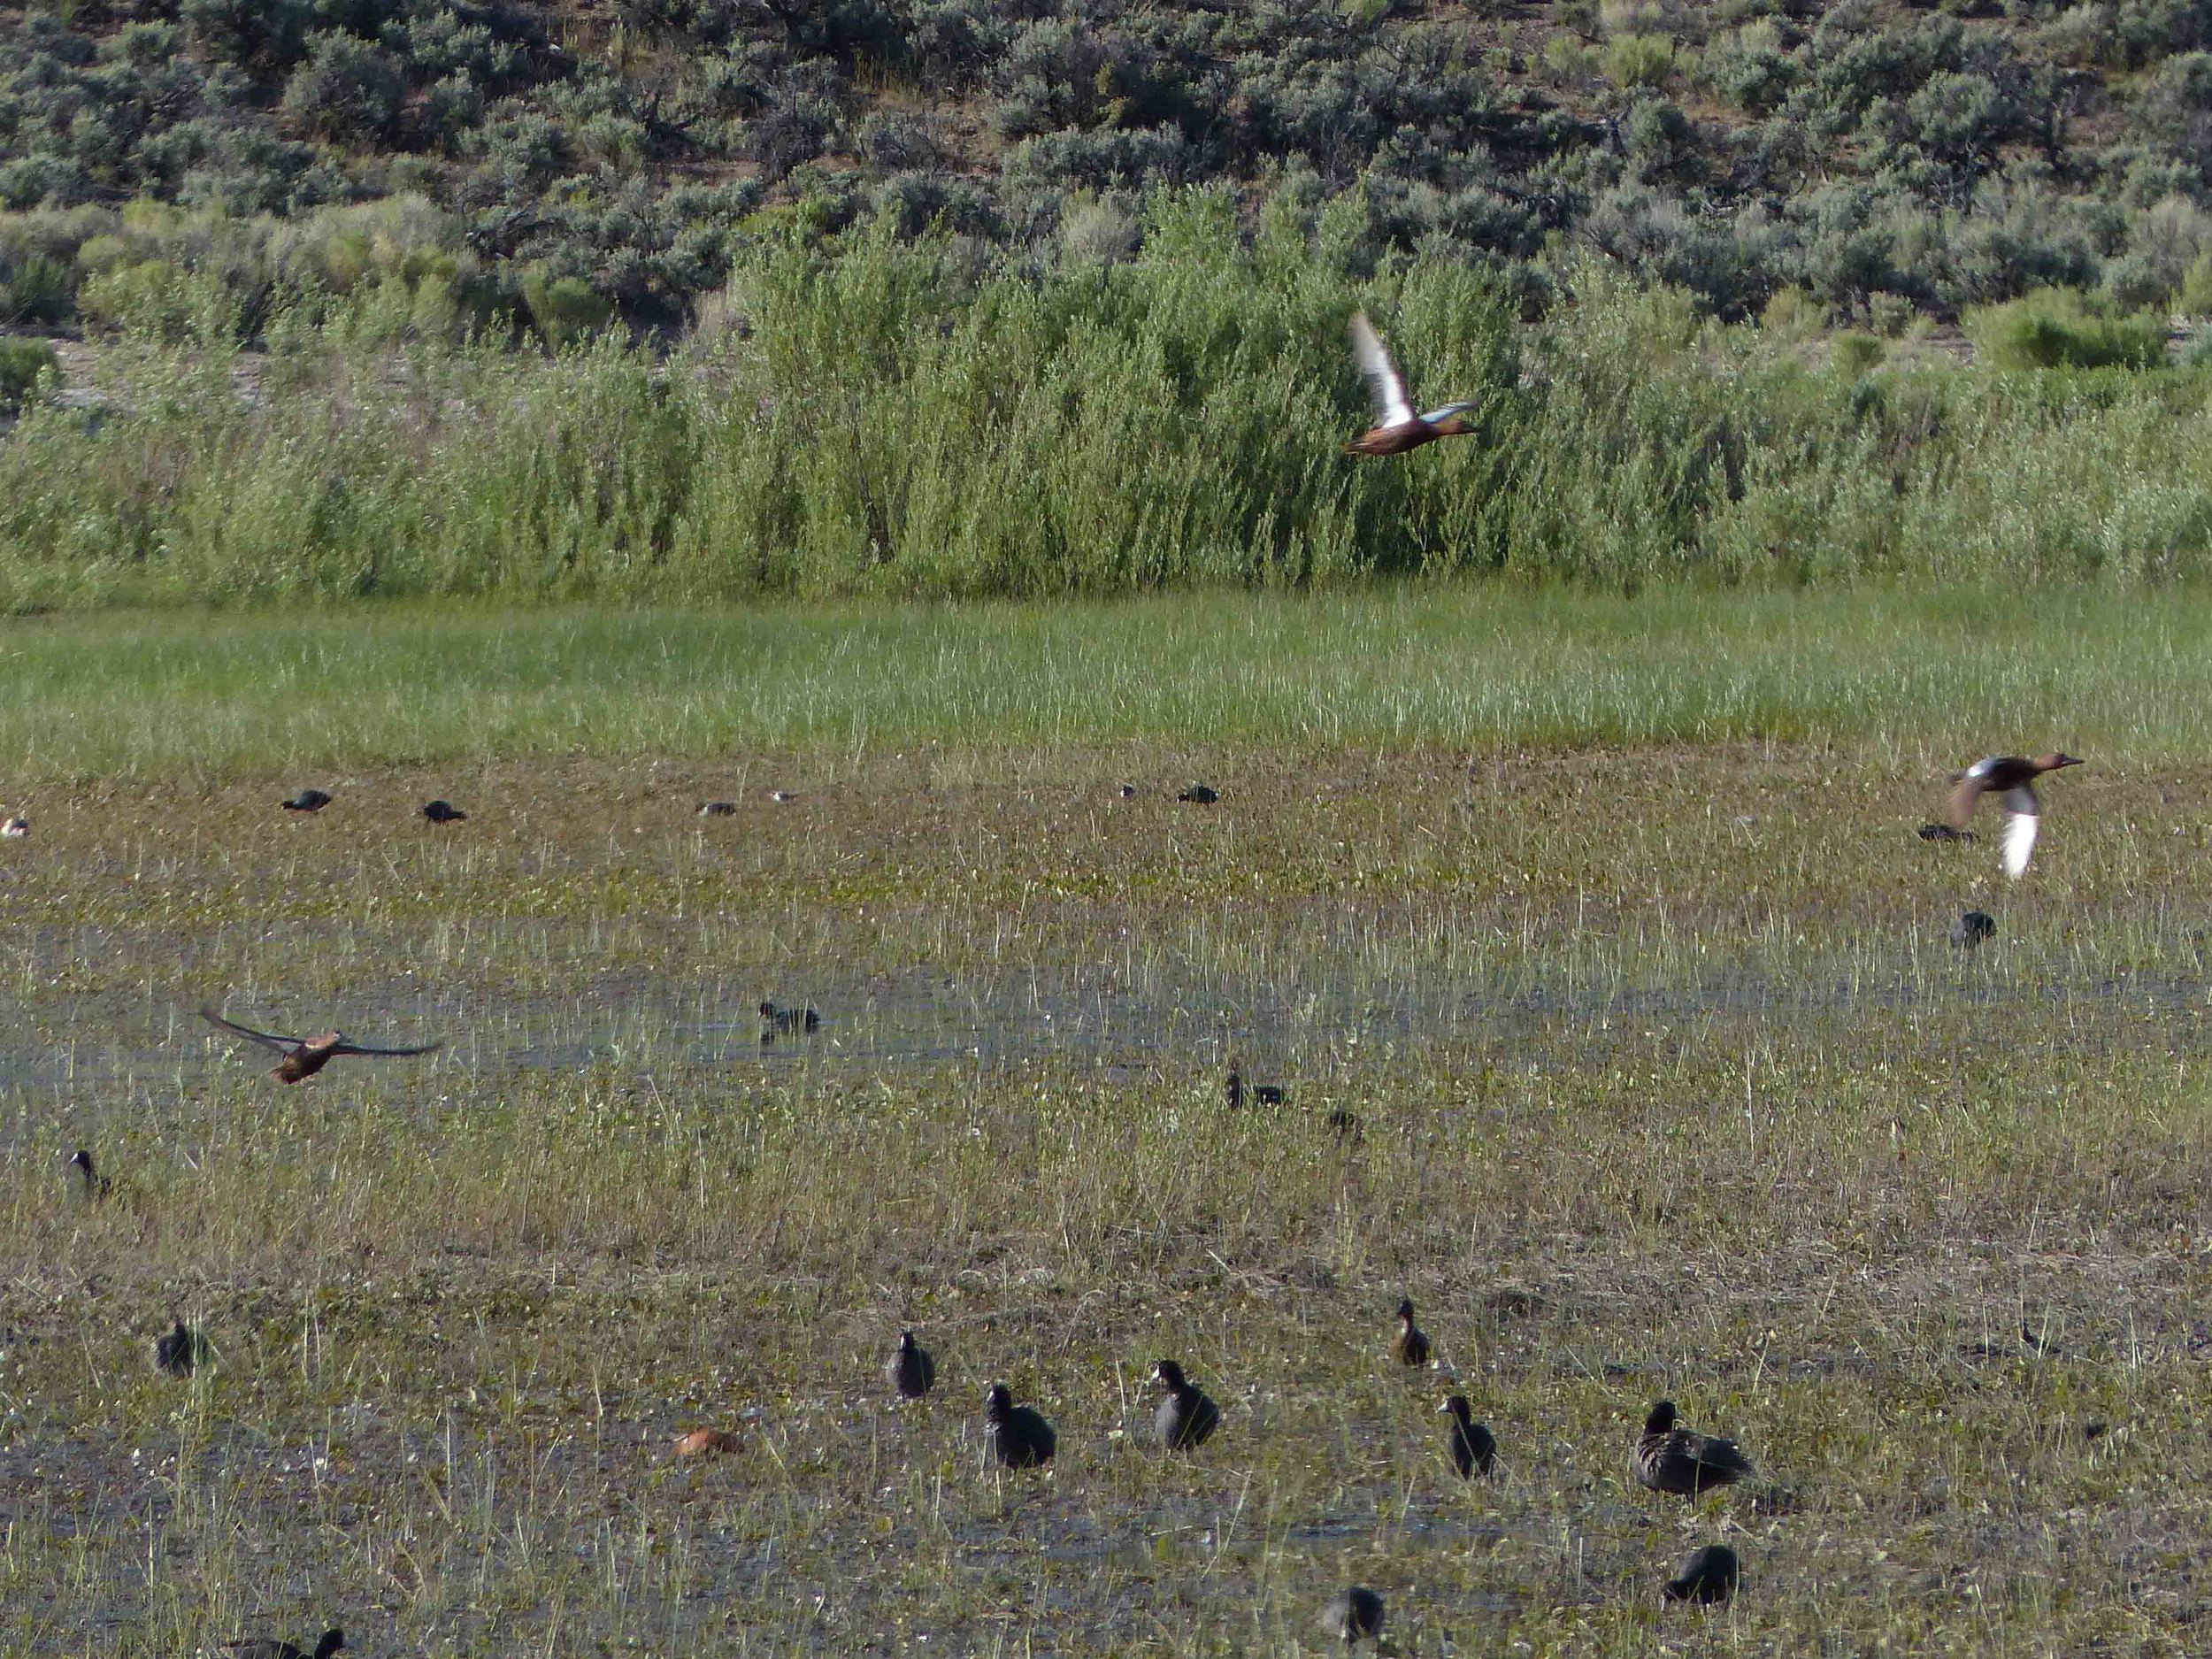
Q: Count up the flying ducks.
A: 3